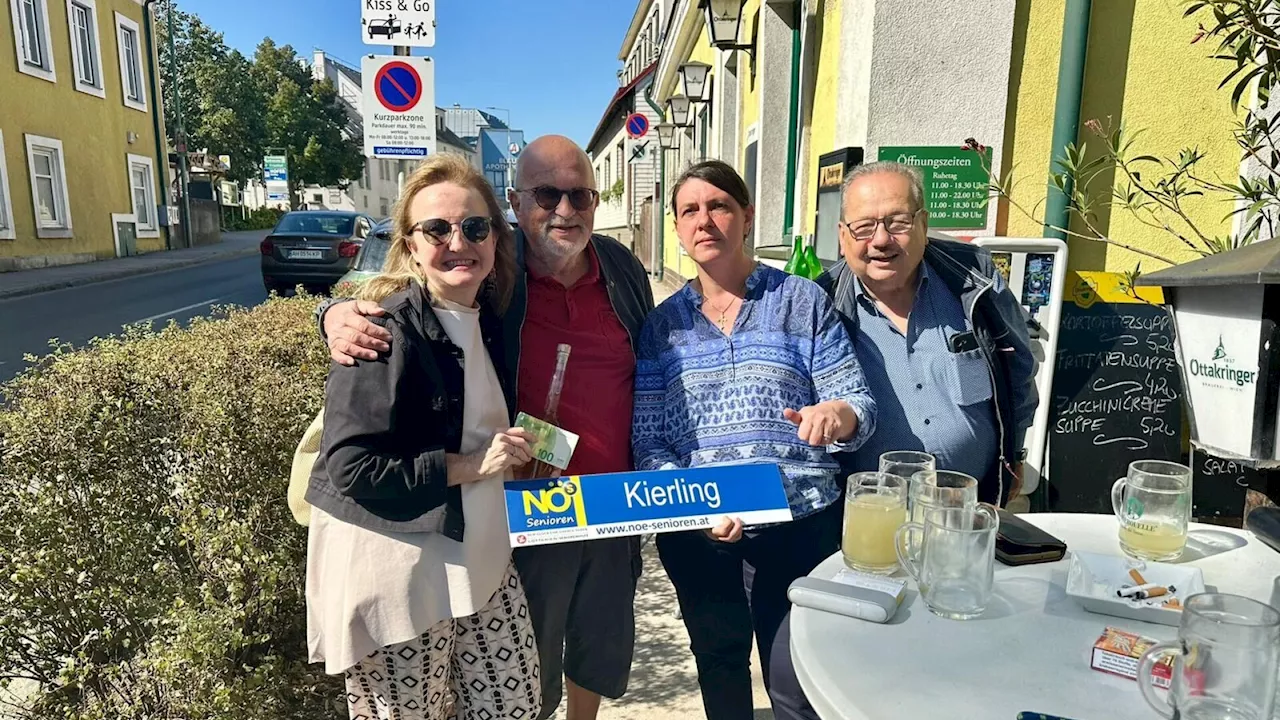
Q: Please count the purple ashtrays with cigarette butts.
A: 0